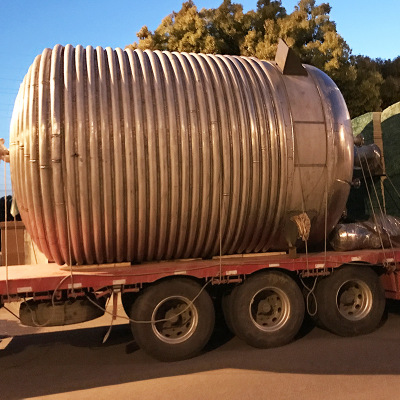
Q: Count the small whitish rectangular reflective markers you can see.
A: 9